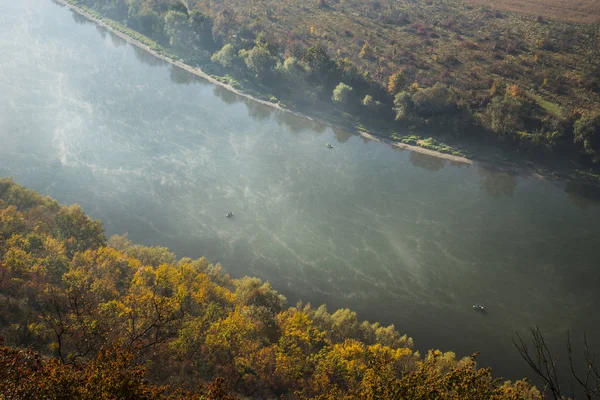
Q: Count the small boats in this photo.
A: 3